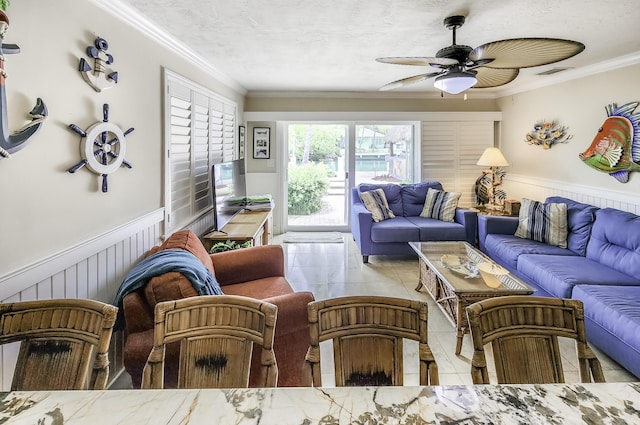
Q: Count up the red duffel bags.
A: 0